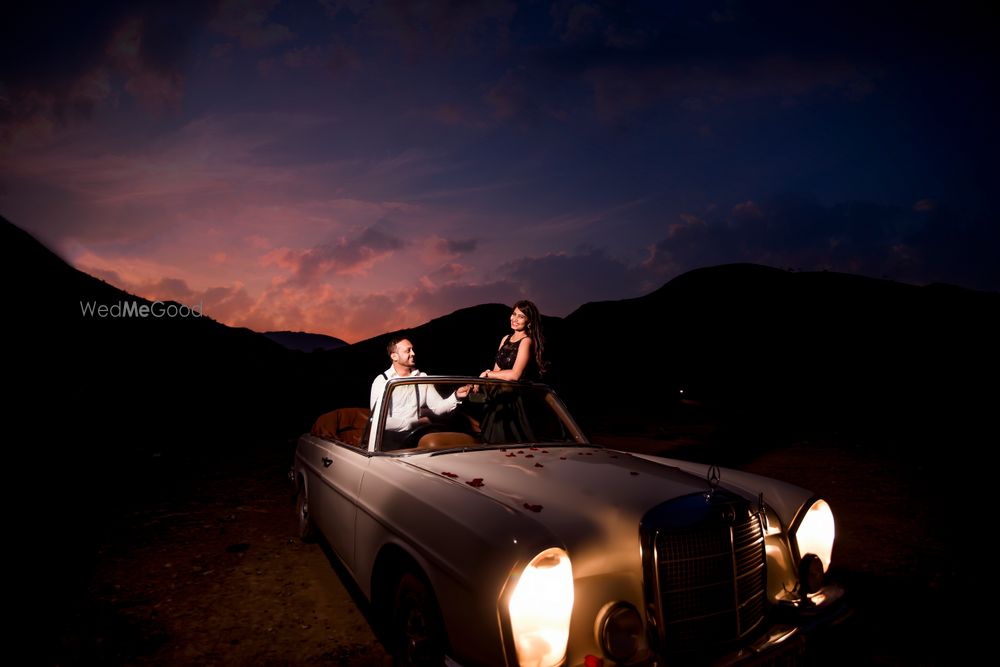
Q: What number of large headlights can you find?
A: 2